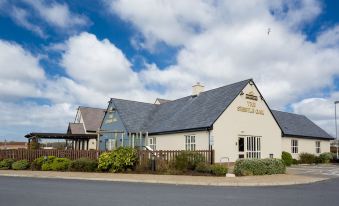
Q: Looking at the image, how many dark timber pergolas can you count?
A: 1